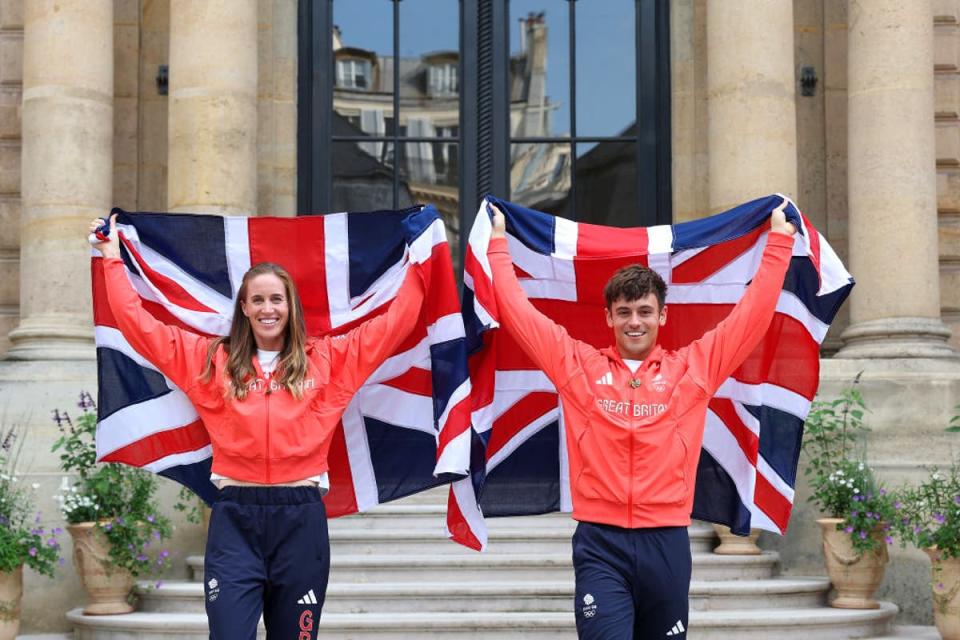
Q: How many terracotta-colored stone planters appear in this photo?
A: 5